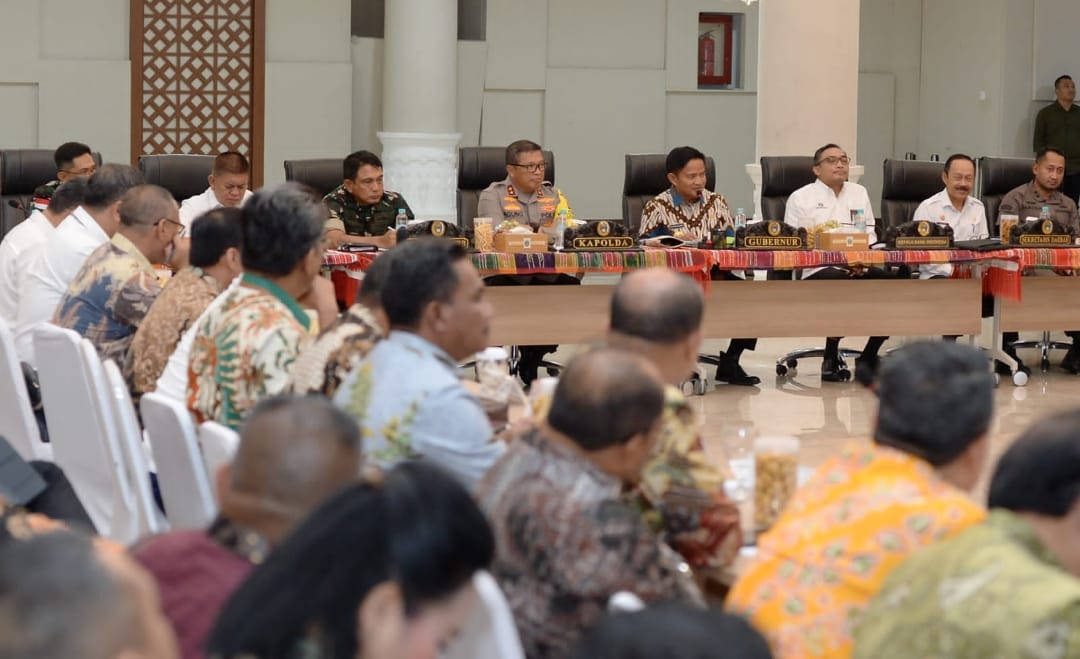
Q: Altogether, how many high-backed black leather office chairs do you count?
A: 8